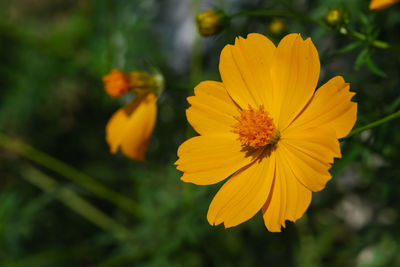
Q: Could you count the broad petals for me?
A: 8